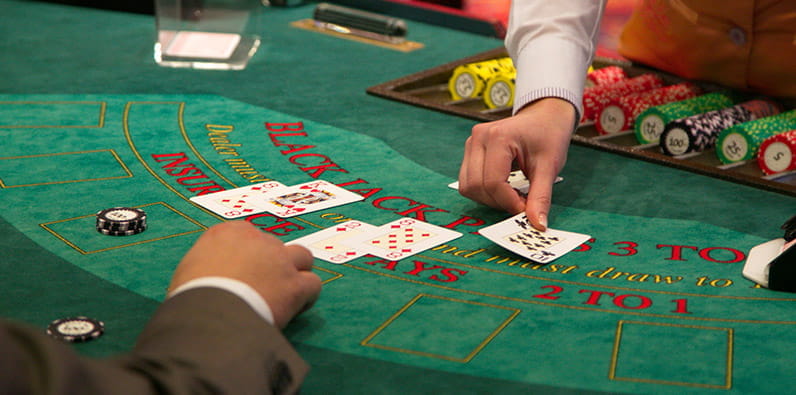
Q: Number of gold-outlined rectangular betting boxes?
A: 6